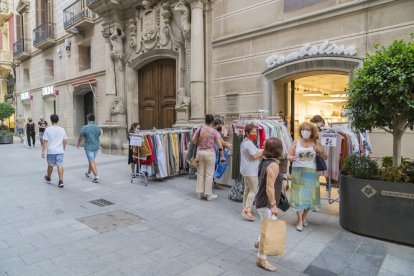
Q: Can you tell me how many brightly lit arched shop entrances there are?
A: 1